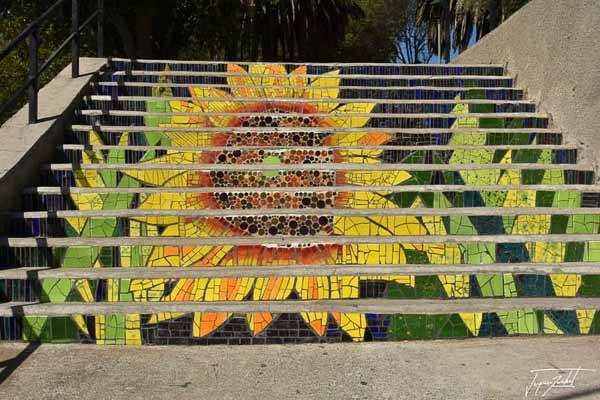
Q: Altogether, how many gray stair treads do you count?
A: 13